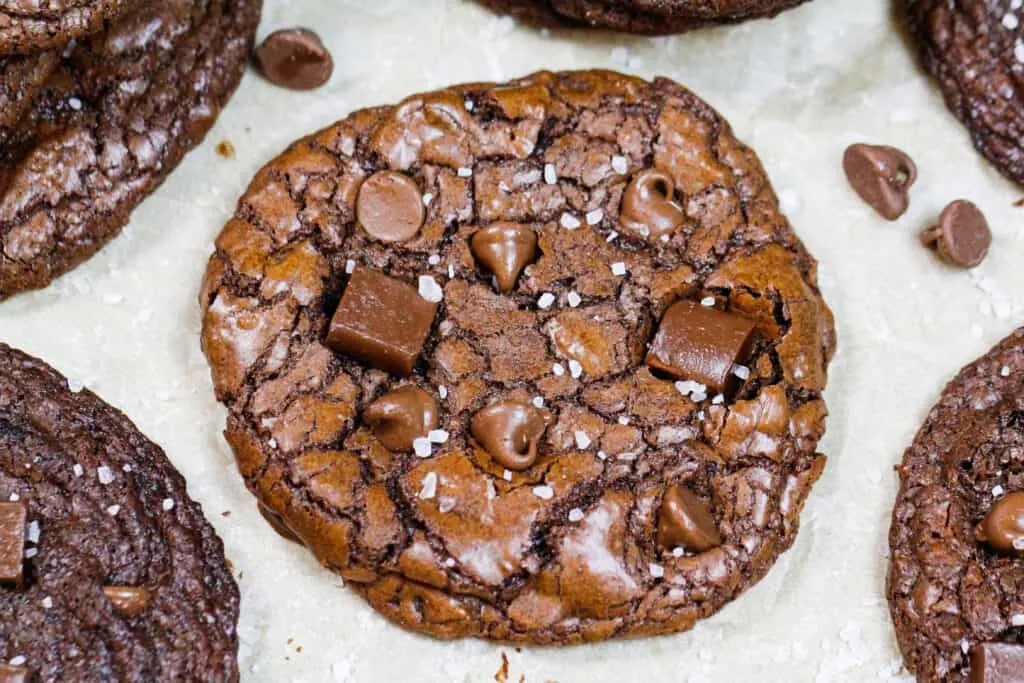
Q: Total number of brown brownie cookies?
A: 6